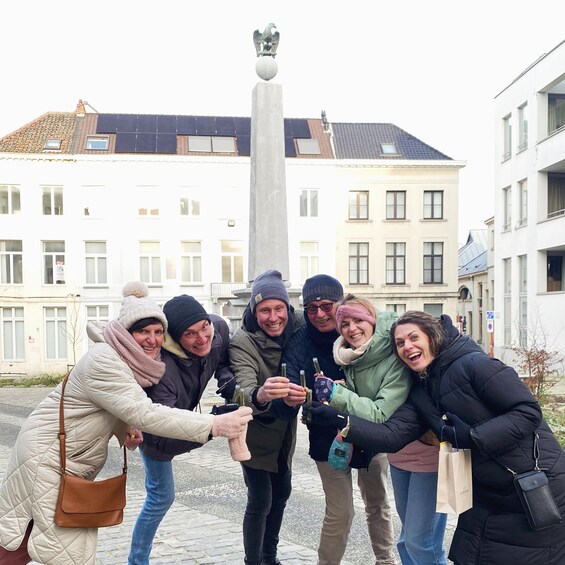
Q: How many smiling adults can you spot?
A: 6